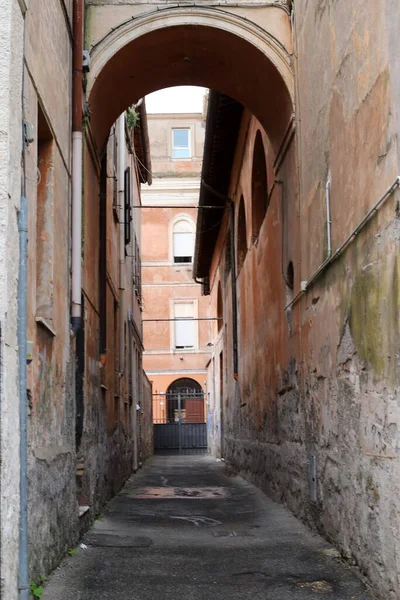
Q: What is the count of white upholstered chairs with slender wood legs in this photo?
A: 0